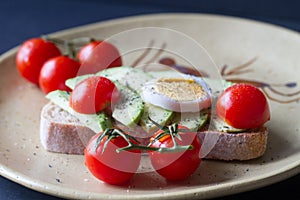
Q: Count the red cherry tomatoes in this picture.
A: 7